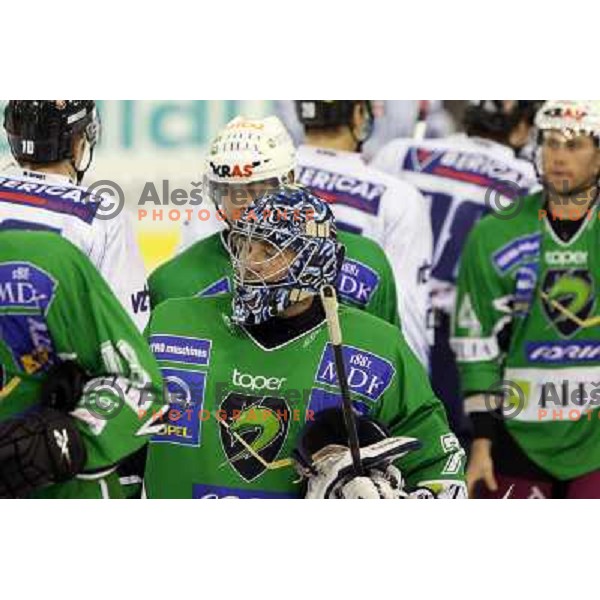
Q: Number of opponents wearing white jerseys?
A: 3